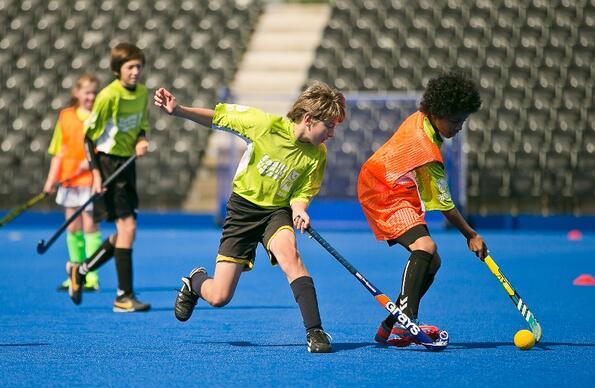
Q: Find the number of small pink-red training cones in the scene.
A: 2